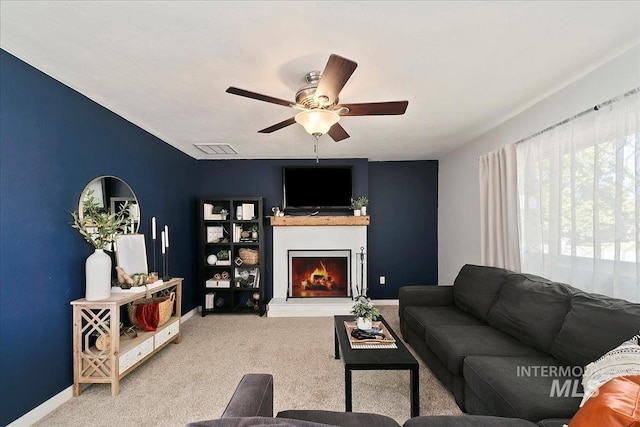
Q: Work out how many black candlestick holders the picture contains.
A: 3